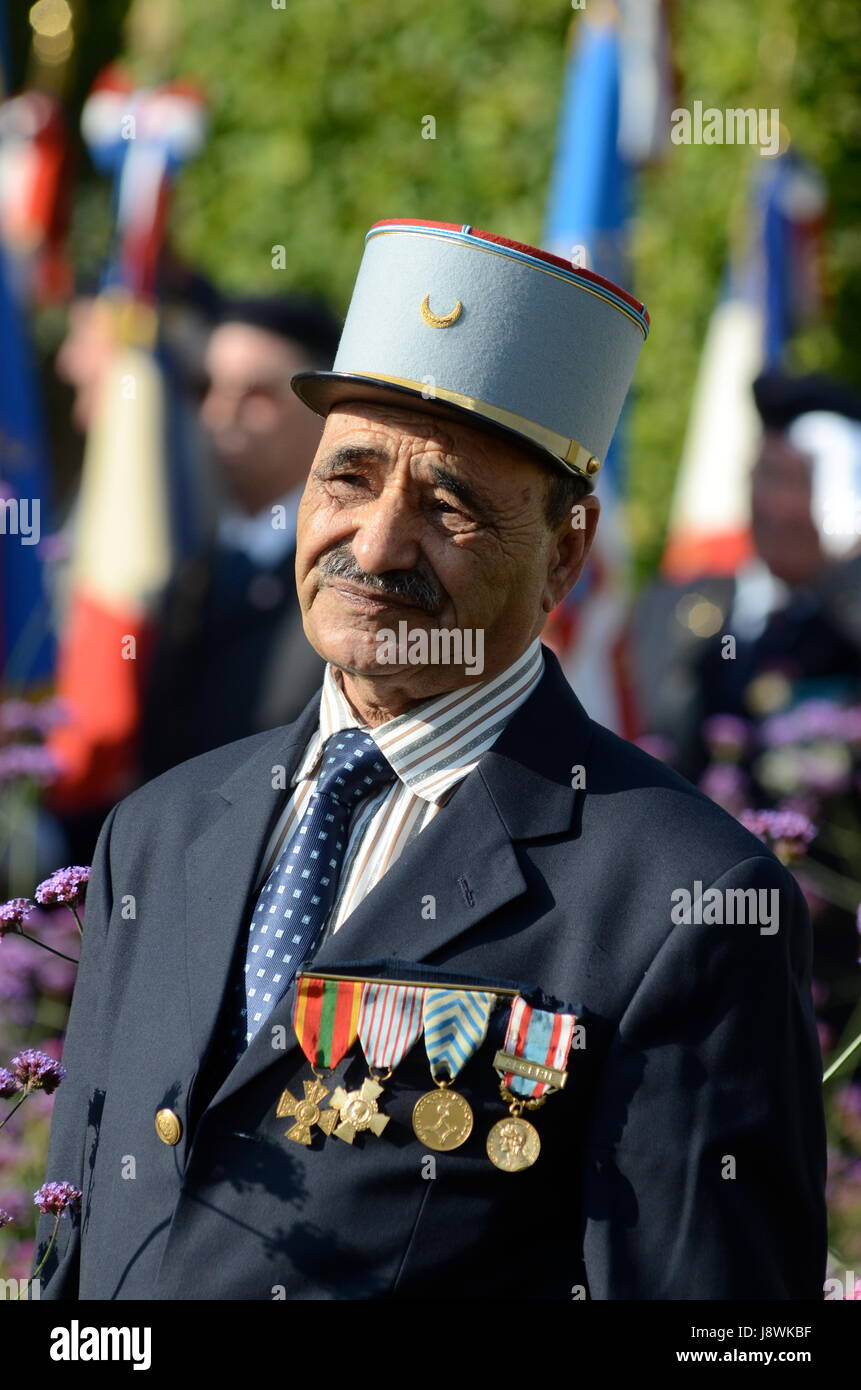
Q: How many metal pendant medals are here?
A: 4